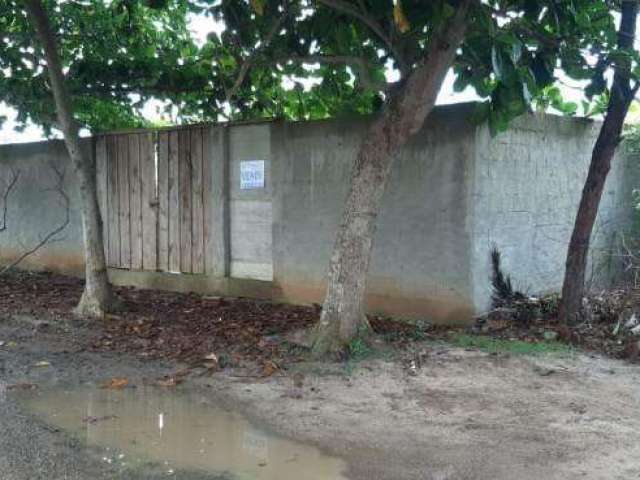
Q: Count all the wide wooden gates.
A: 1